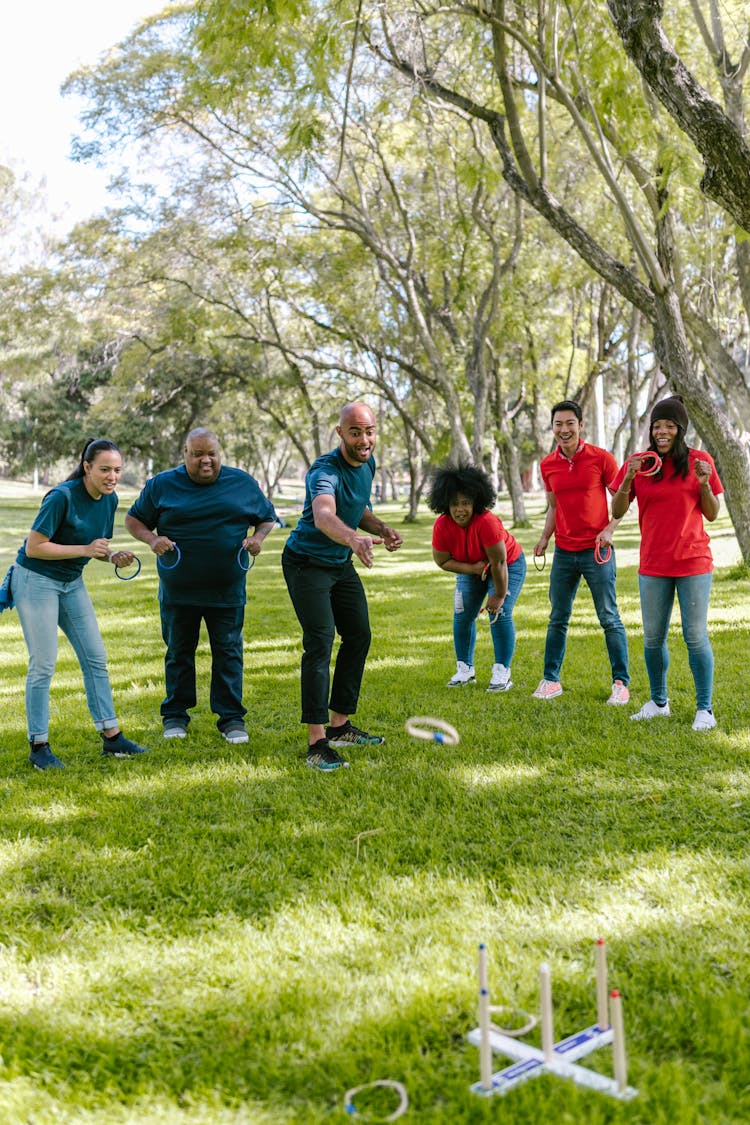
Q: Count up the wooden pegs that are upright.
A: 5